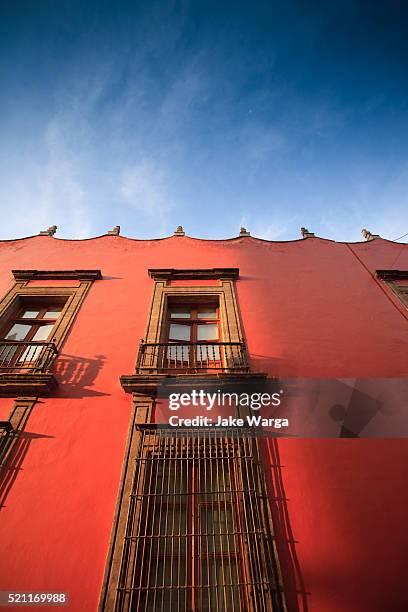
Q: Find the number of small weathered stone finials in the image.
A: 6